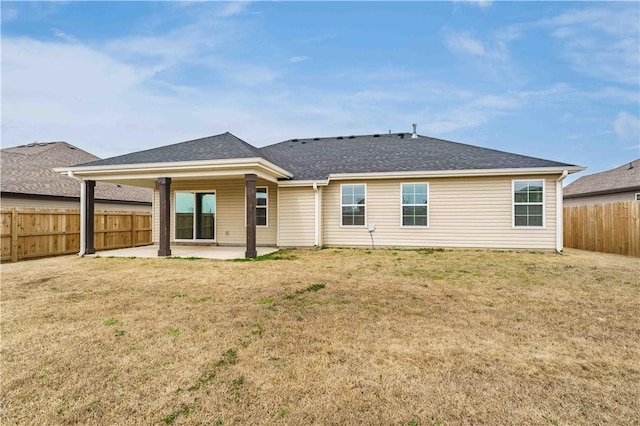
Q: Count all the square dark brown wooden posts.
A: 3